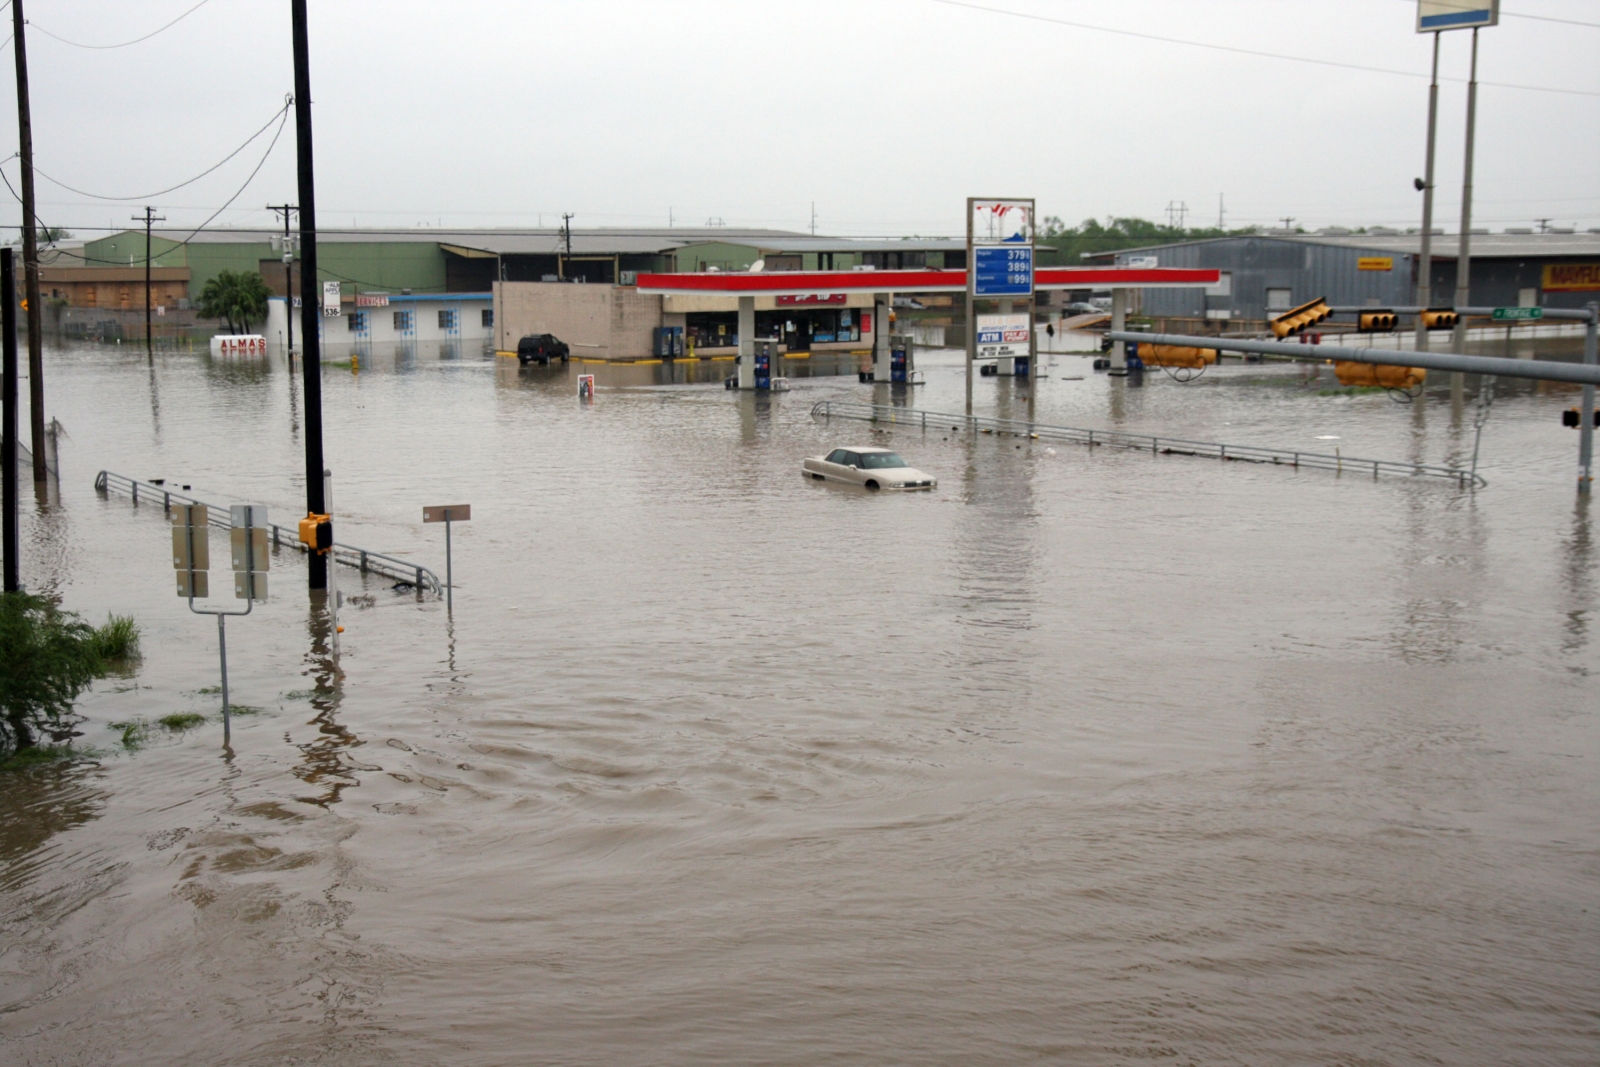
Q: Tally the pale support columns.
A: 4